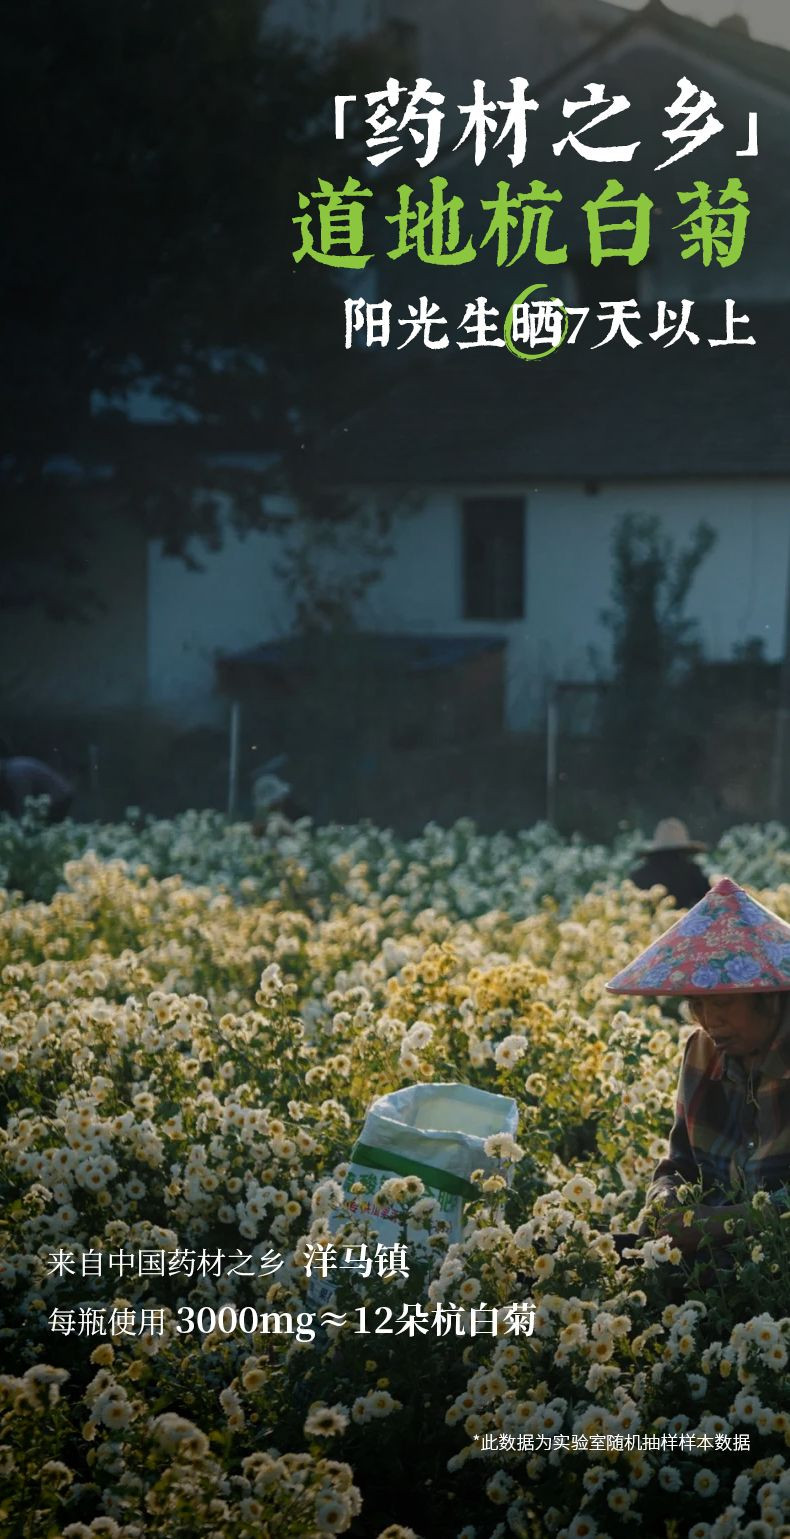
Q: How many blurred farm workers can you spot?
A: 3